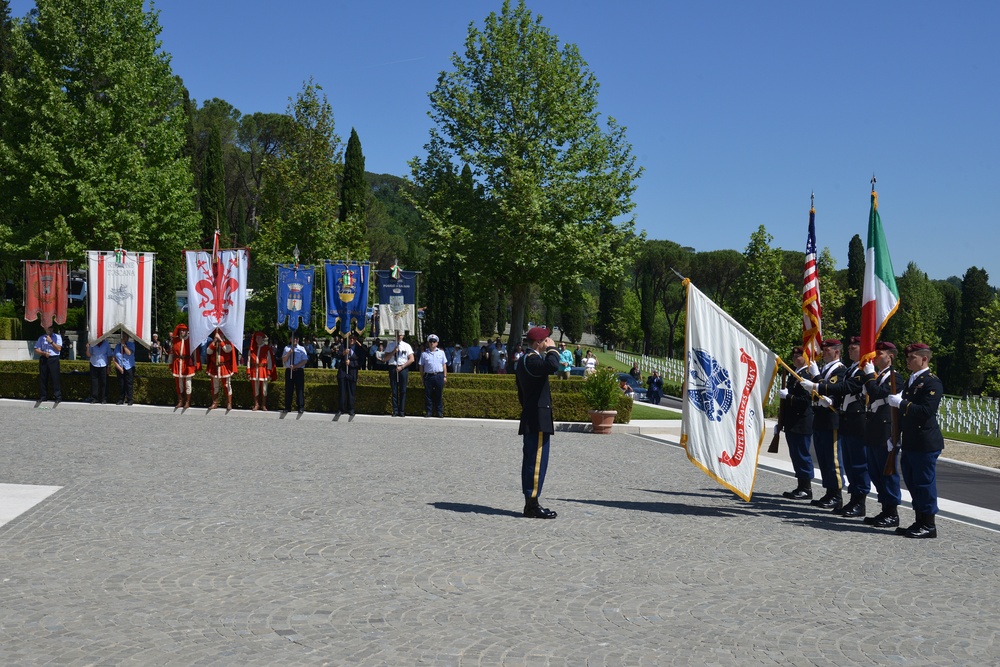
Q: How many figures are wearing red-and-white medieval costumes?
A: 3